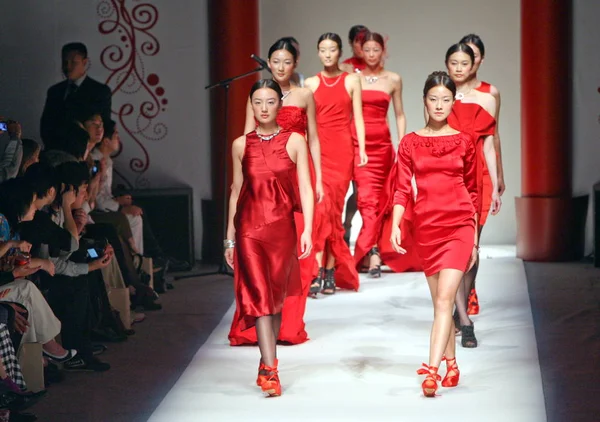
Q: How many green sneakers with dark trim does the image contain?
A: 0